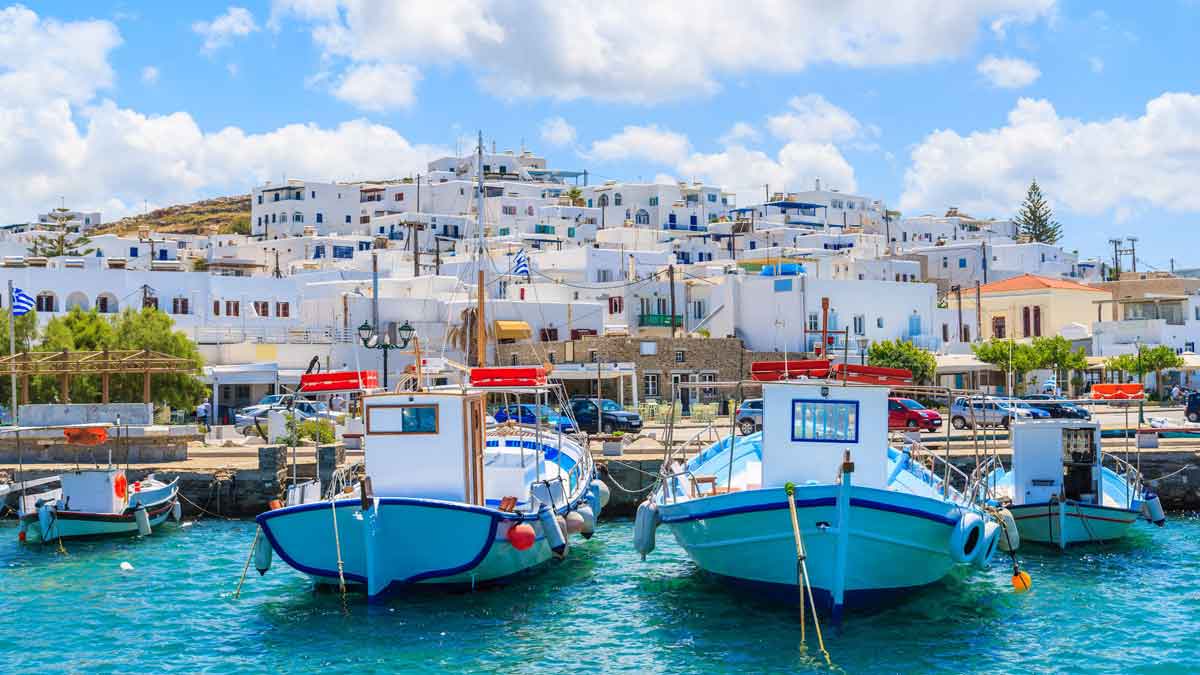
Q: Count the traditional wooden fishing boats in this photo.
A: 4